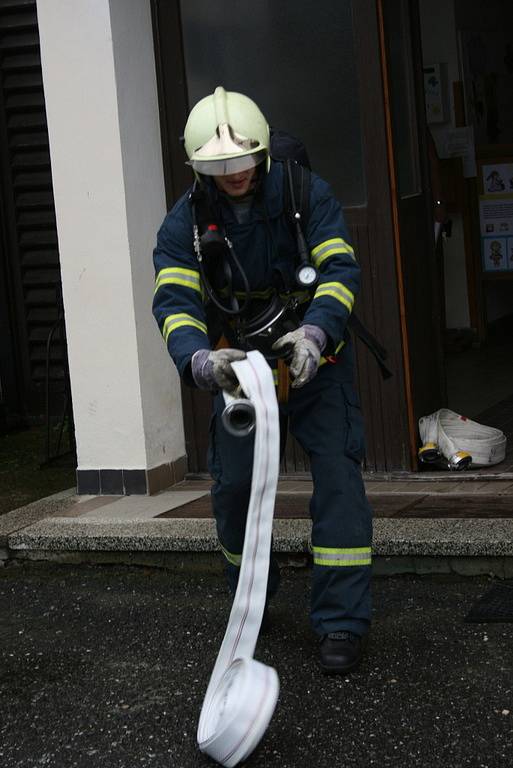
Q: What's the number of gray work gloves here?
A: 2